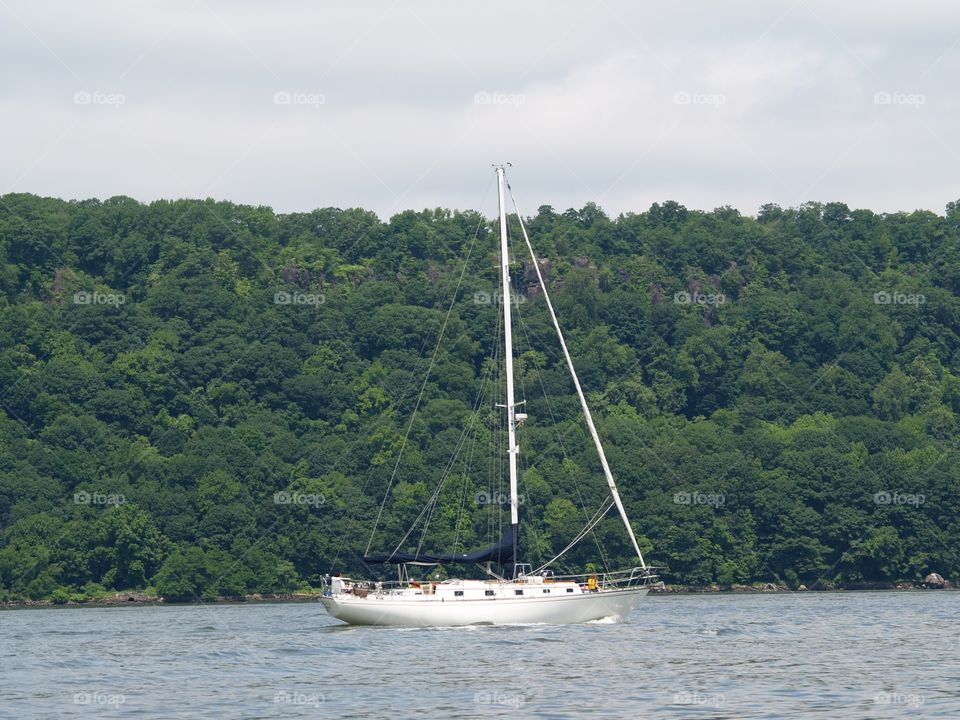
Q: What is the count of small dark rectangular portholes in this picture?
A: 5